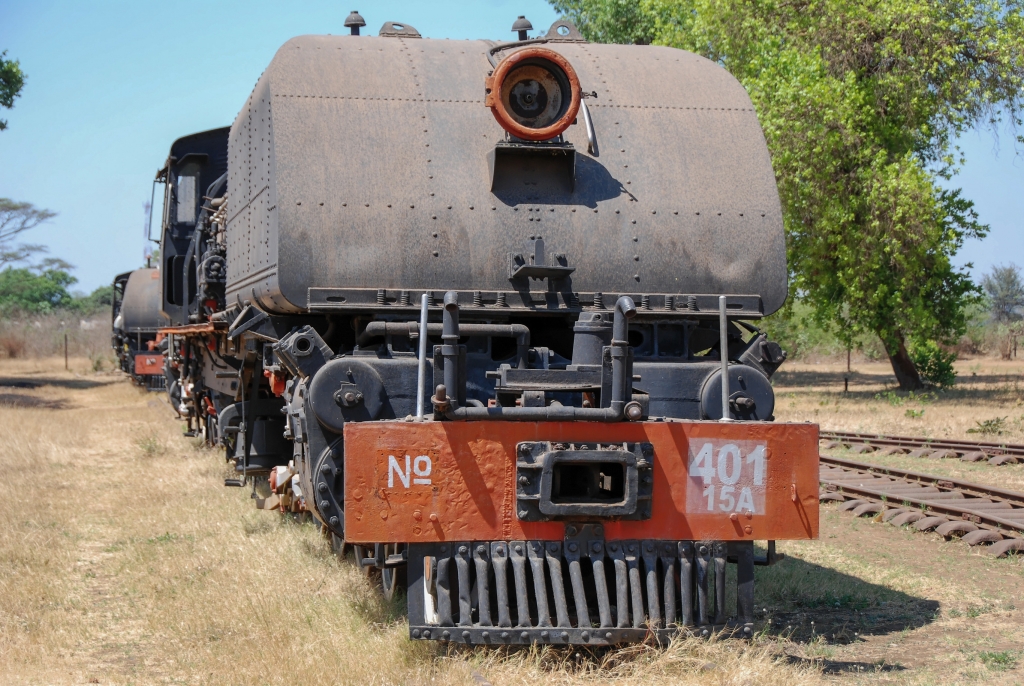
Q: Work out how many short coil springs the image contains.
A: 10